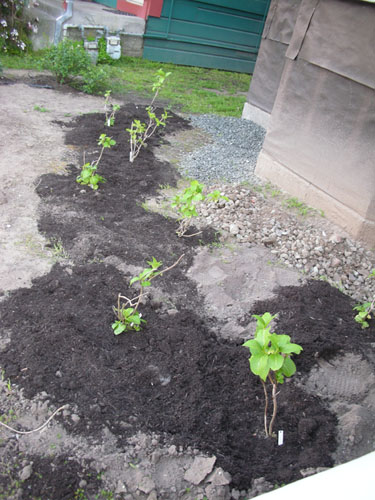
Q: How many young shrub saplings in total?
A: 7